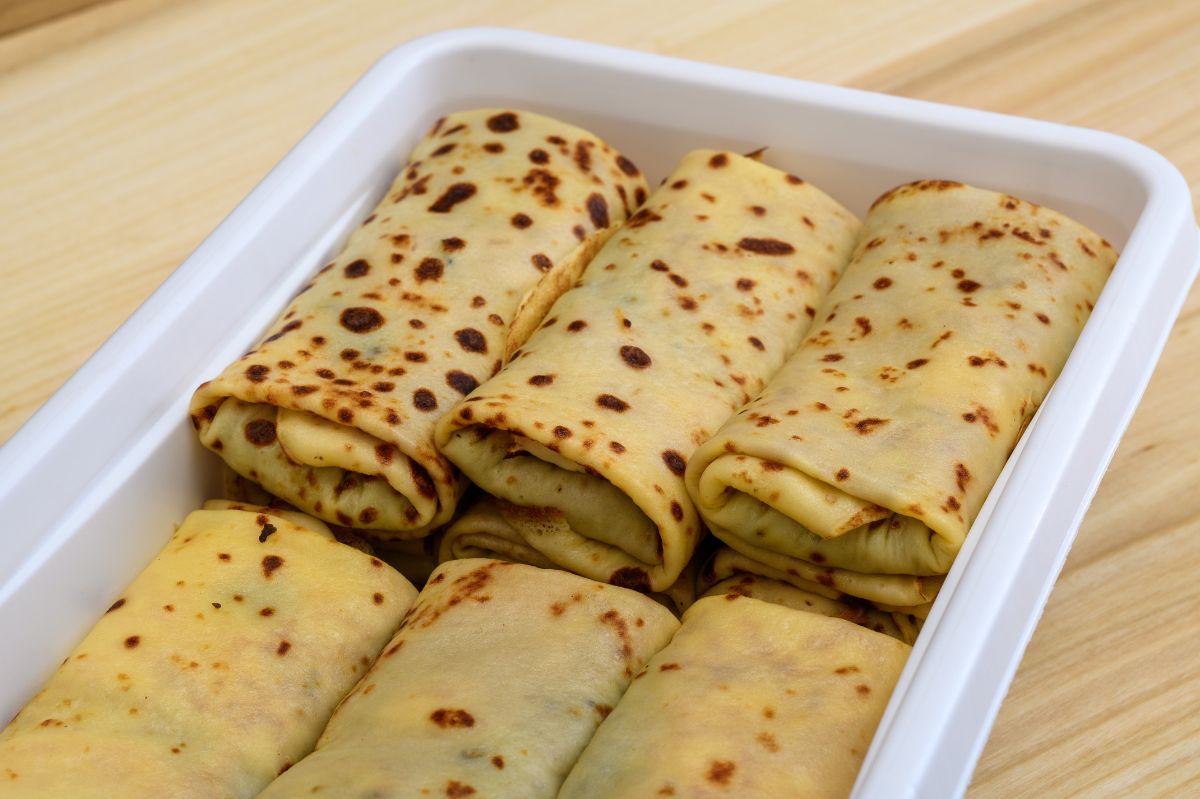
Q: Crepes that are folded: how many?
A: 6